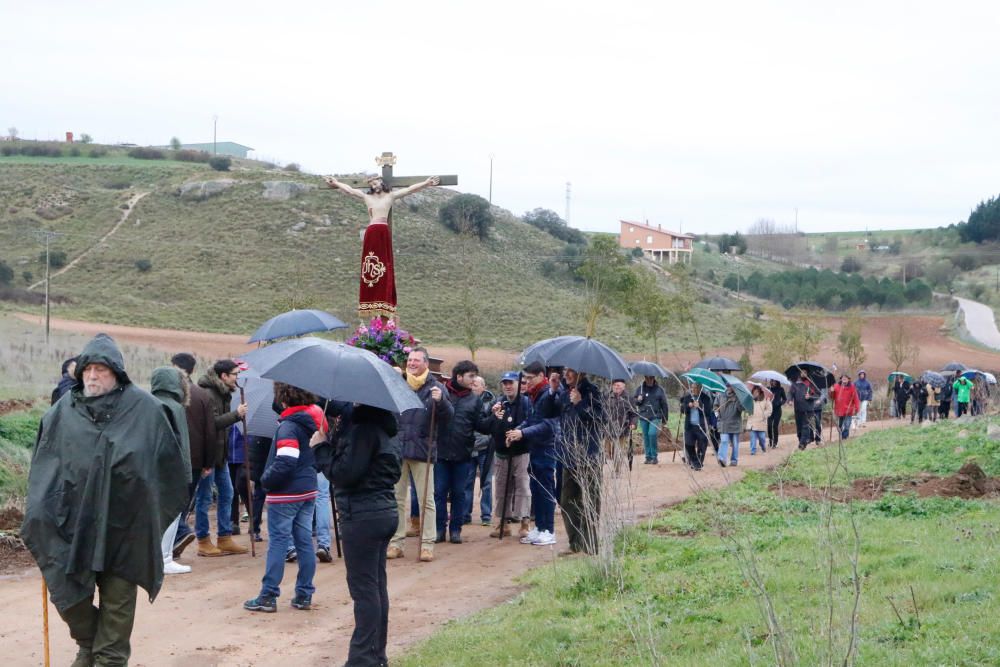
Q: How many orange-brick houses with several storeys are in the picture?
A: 1